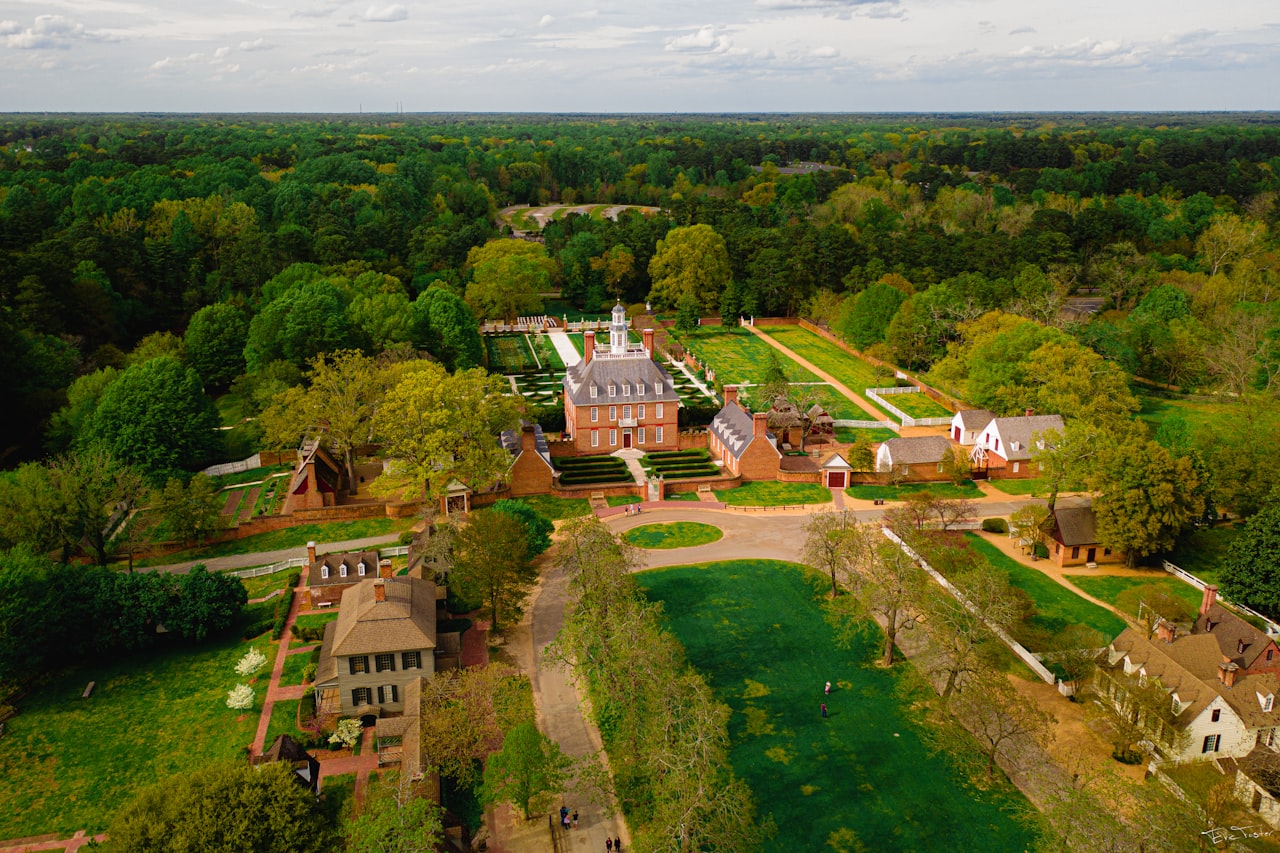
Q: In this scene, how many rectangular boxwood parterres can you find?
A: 4